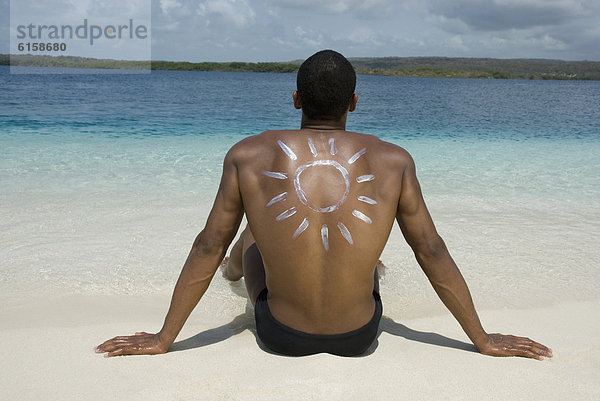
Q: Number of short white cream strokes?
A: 13